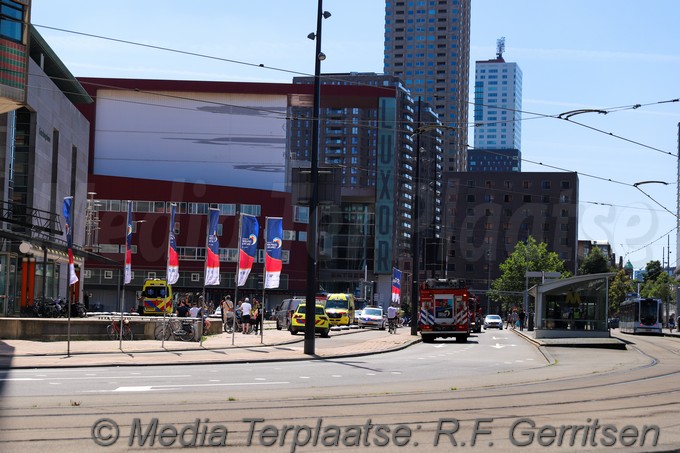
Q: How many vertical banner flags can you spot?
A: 7